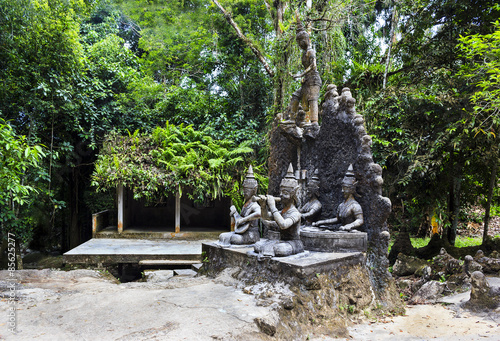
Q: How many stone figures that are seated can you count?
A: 4